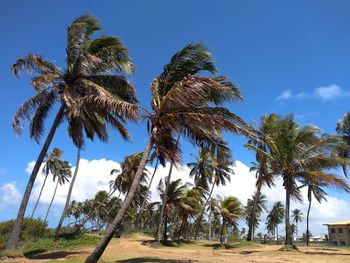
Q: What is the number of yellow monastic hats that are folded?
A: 0